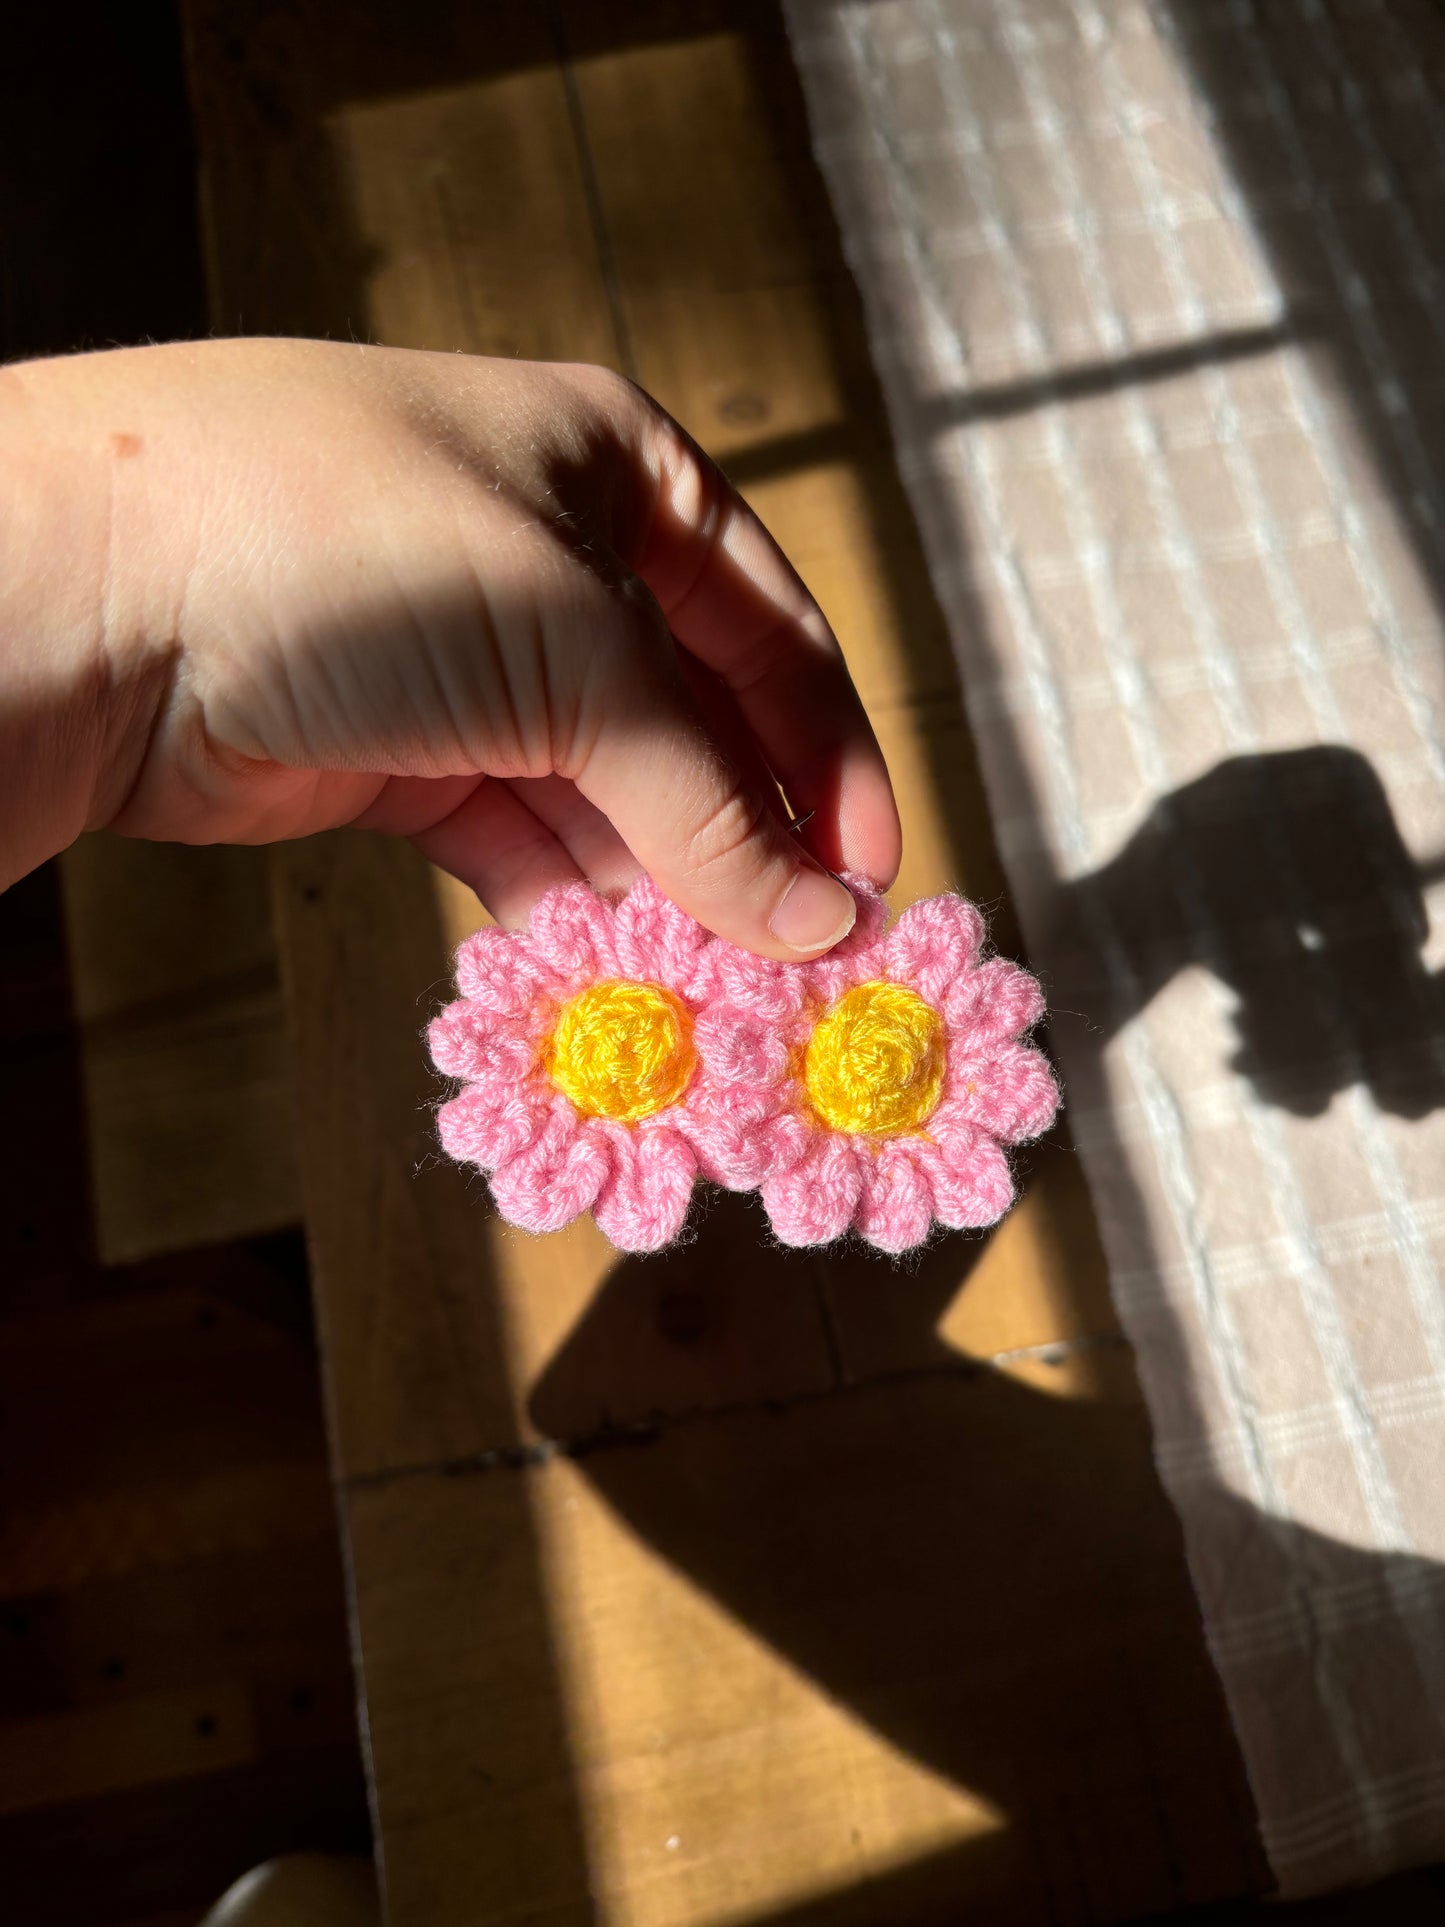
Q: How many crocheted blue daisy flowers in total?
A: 0